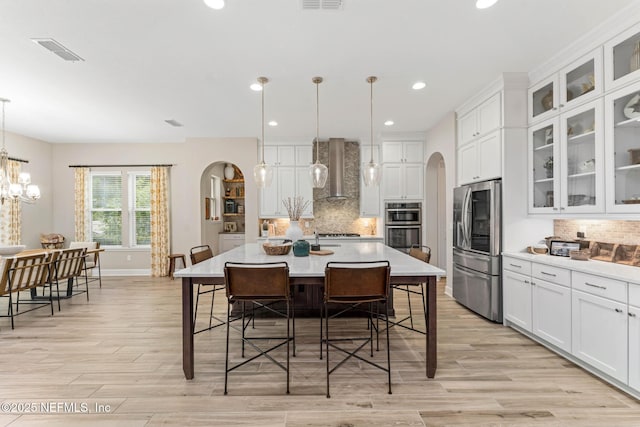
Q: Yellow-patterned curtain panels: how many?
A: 3